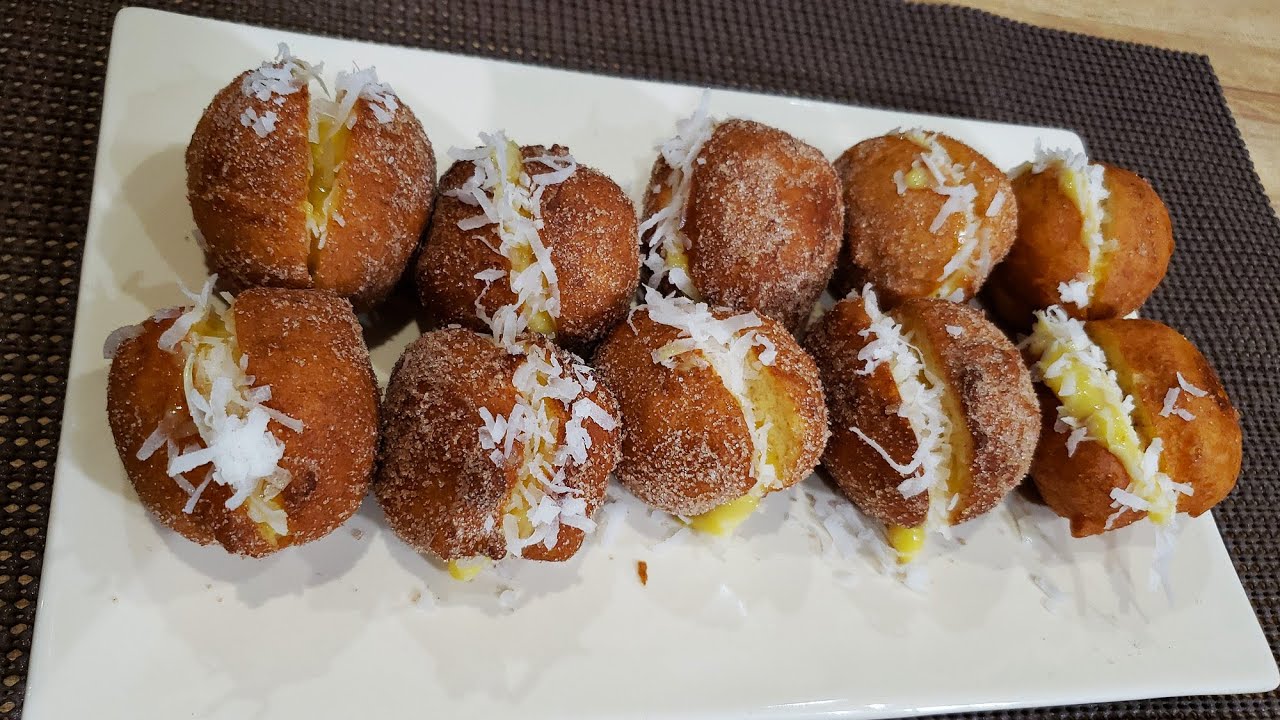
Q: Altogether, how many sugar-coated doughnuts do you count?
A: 8